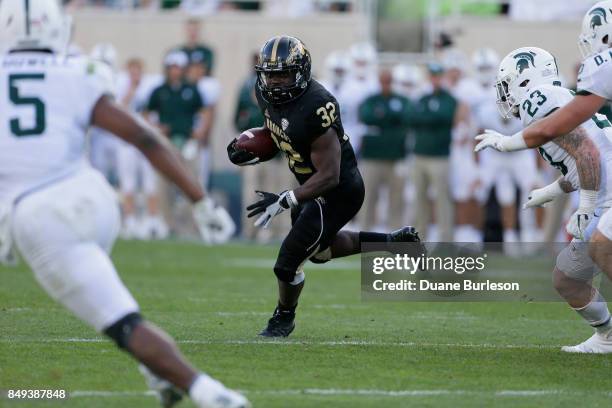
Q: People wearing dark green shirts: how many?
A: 5